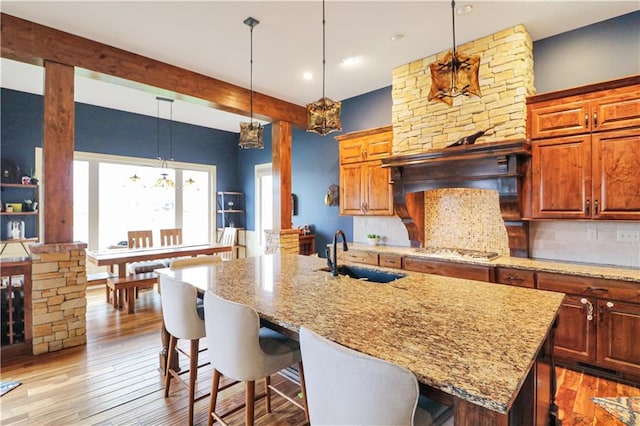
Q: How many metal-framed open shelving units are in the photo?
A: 2